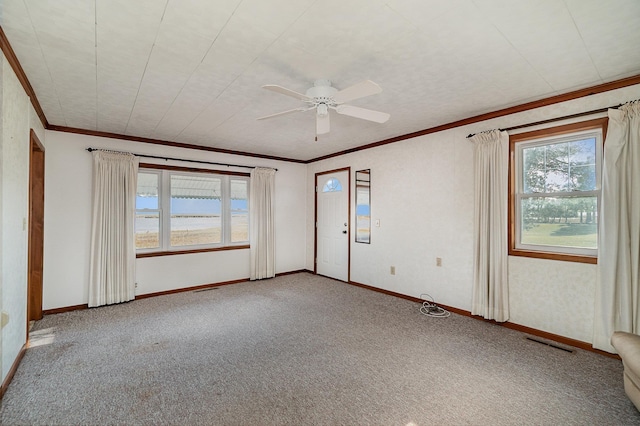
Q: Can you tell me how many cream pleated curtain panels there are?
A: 4